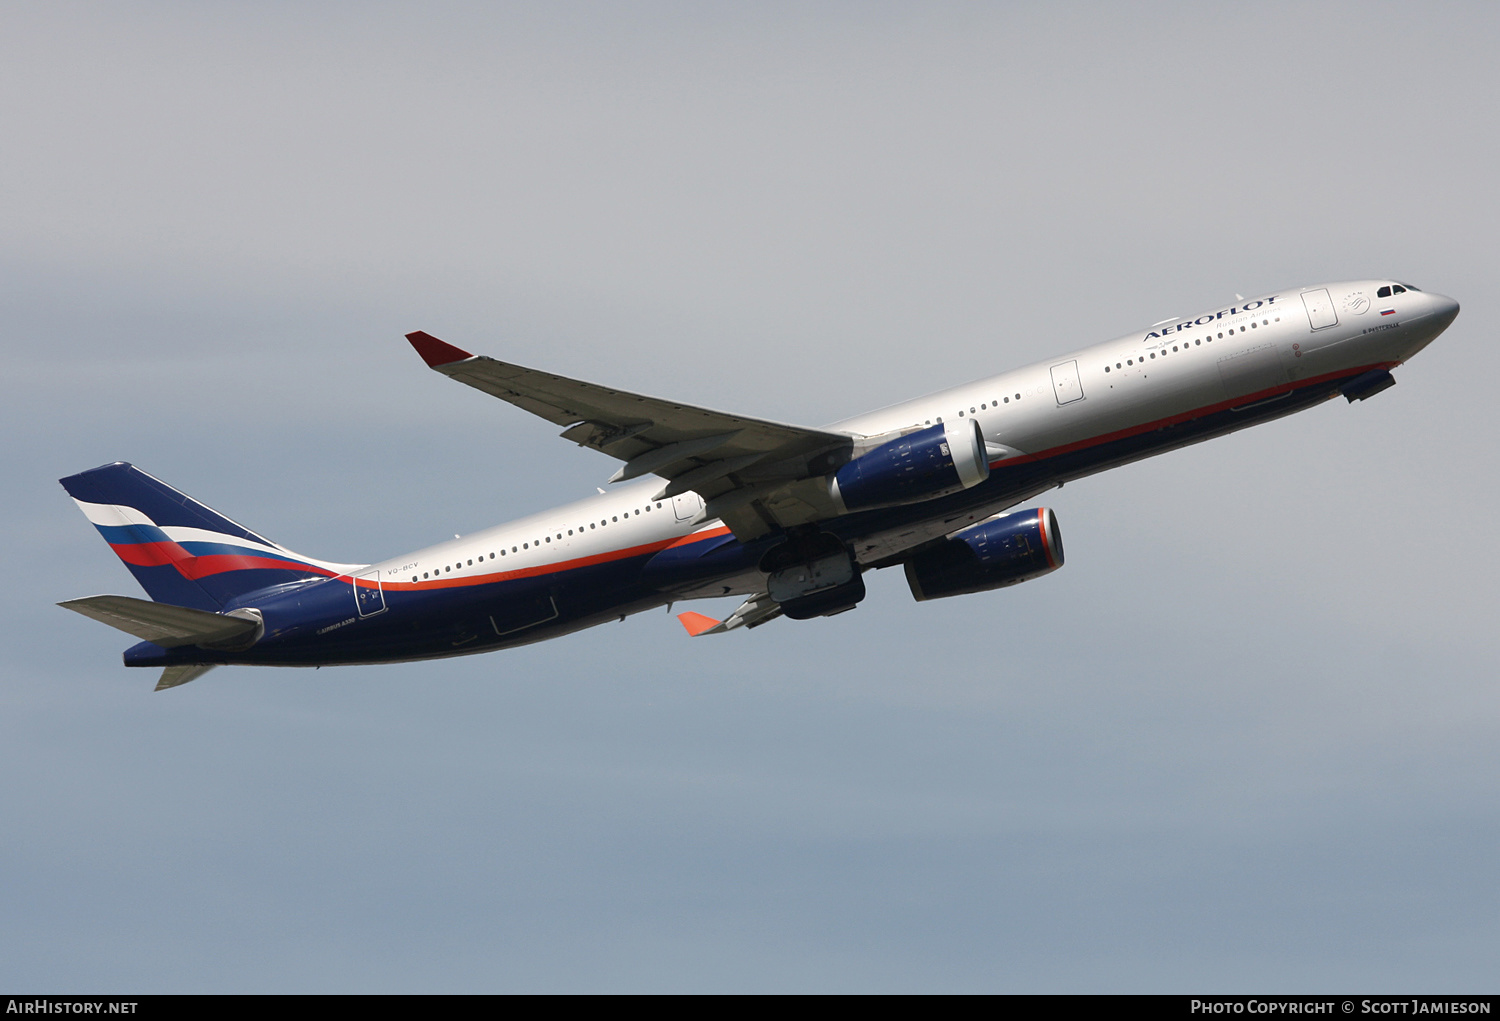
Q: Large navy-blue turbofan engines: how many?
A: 2